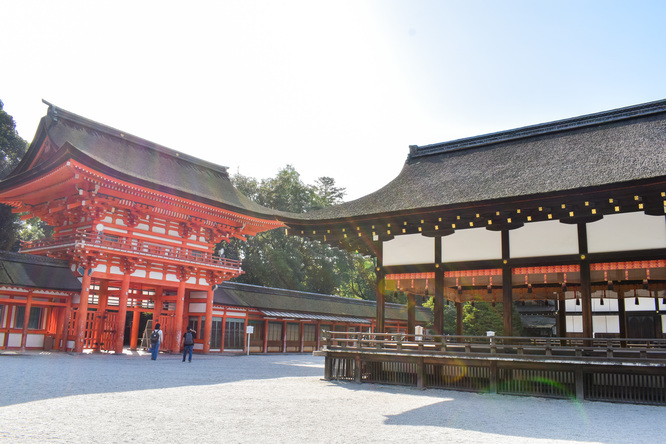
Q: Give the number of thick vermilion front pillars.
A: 4